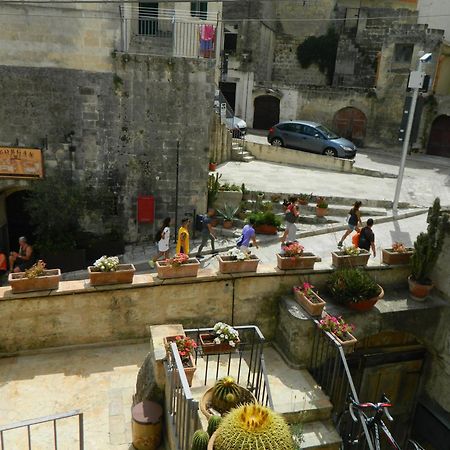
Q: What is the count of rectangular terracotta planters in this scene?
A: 11